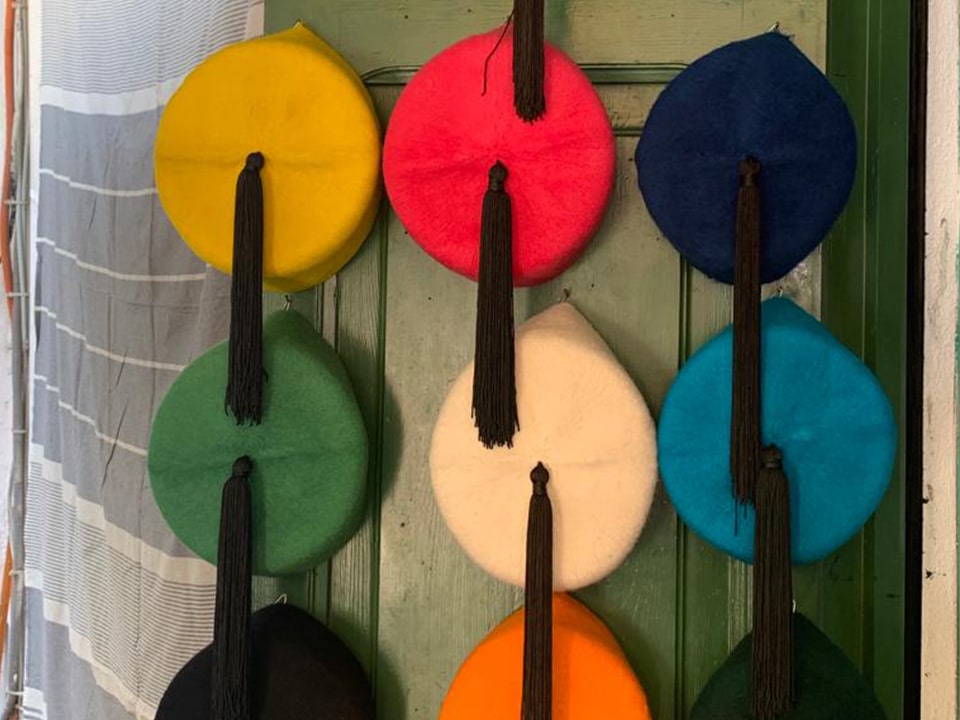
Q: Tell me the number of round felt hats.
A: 9